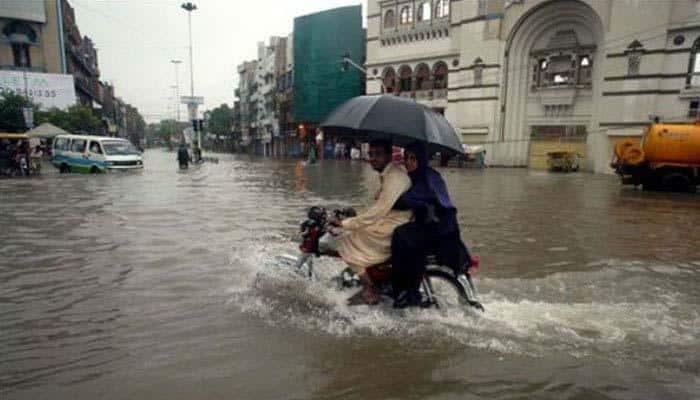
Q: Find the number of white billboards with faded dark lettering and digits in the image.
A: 1